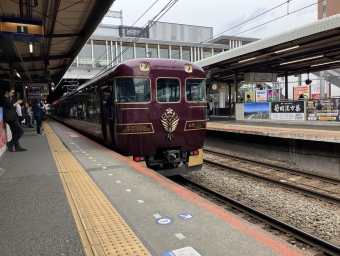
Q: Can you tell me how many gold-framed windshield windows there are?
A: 3